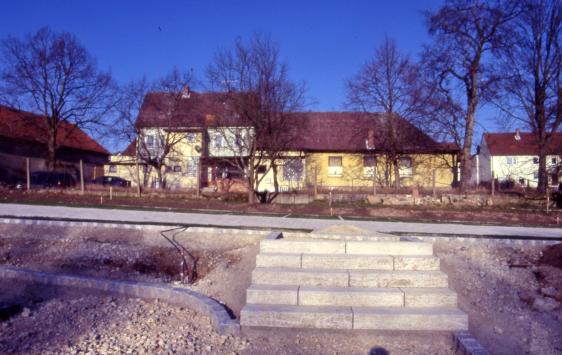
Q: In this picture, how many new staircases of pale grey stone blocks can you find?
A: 1